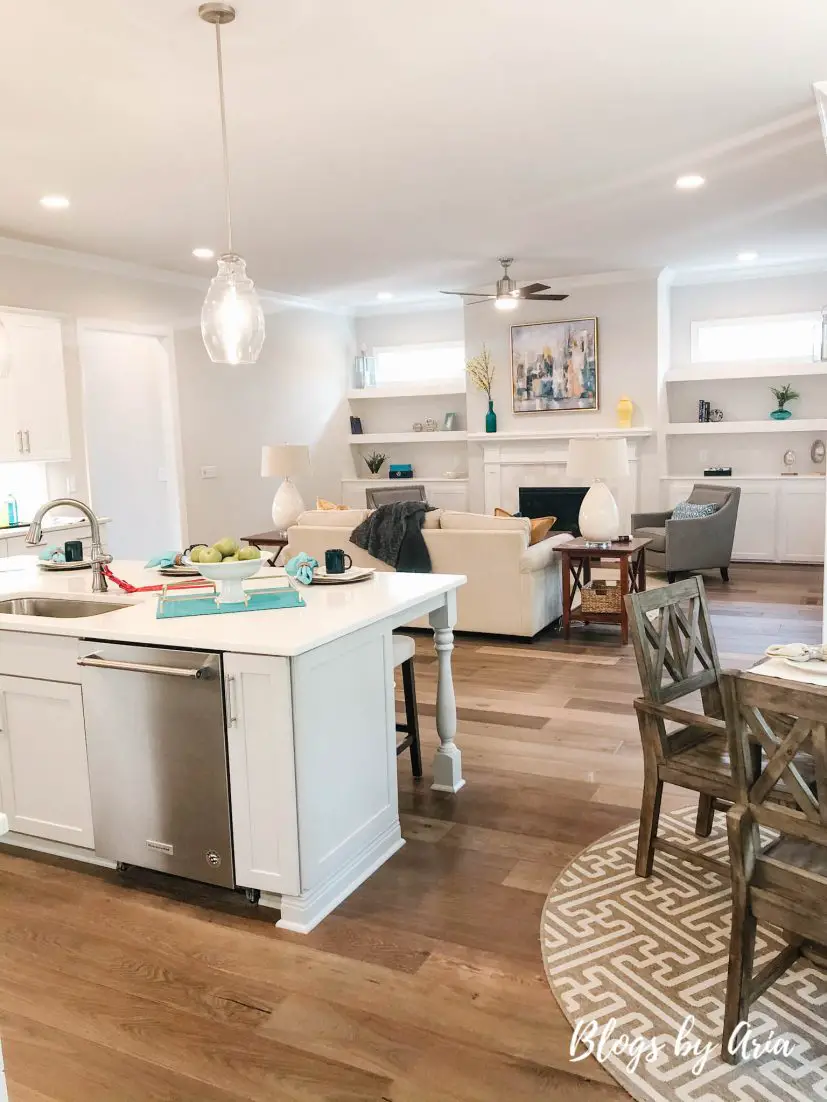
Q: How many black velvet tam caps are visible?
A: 0